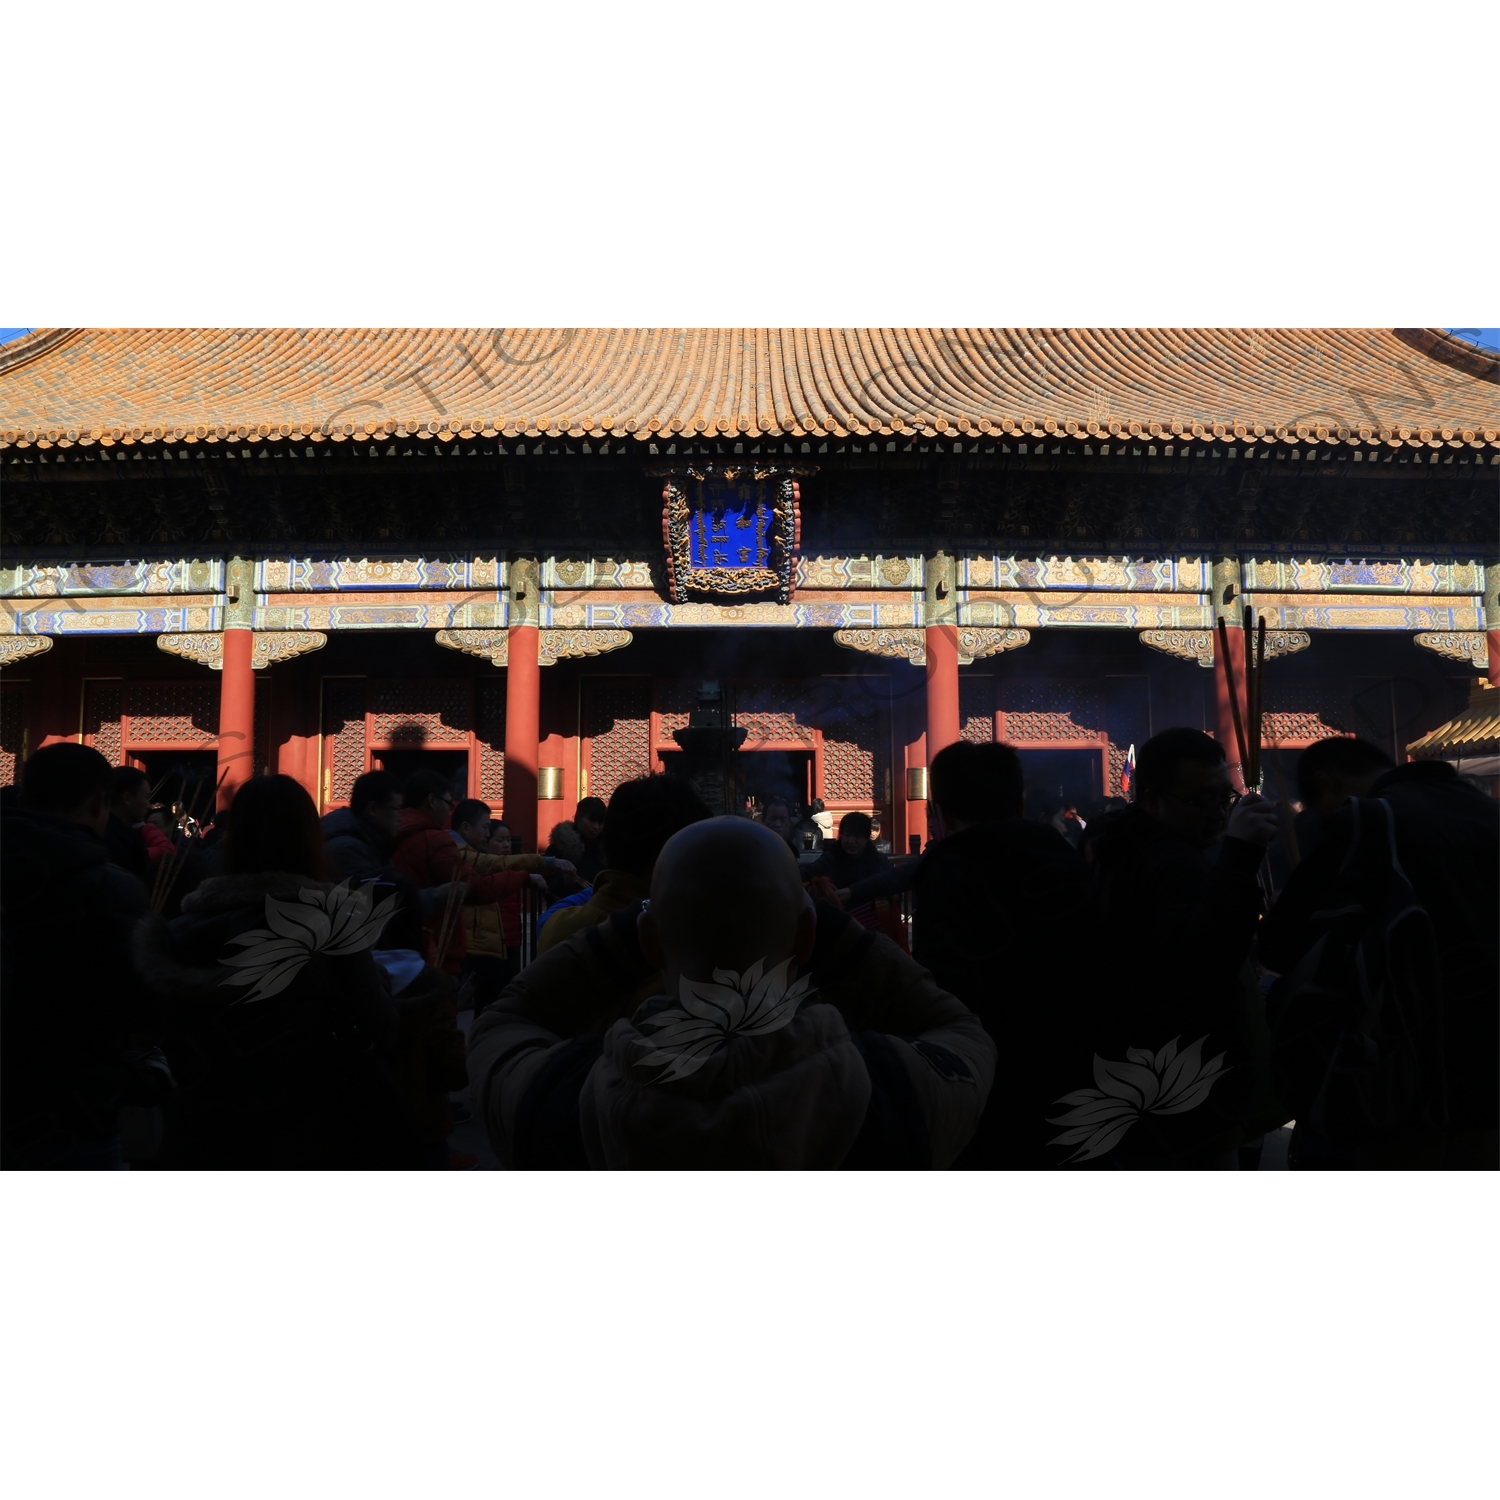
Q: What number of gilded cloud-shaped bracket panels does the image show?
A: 10